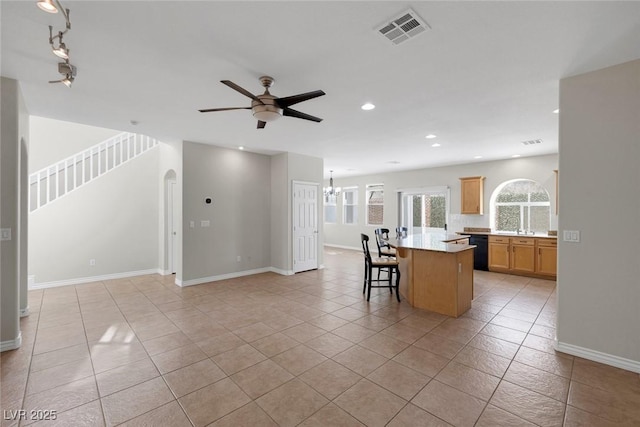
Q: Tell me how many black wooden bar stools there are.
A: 3